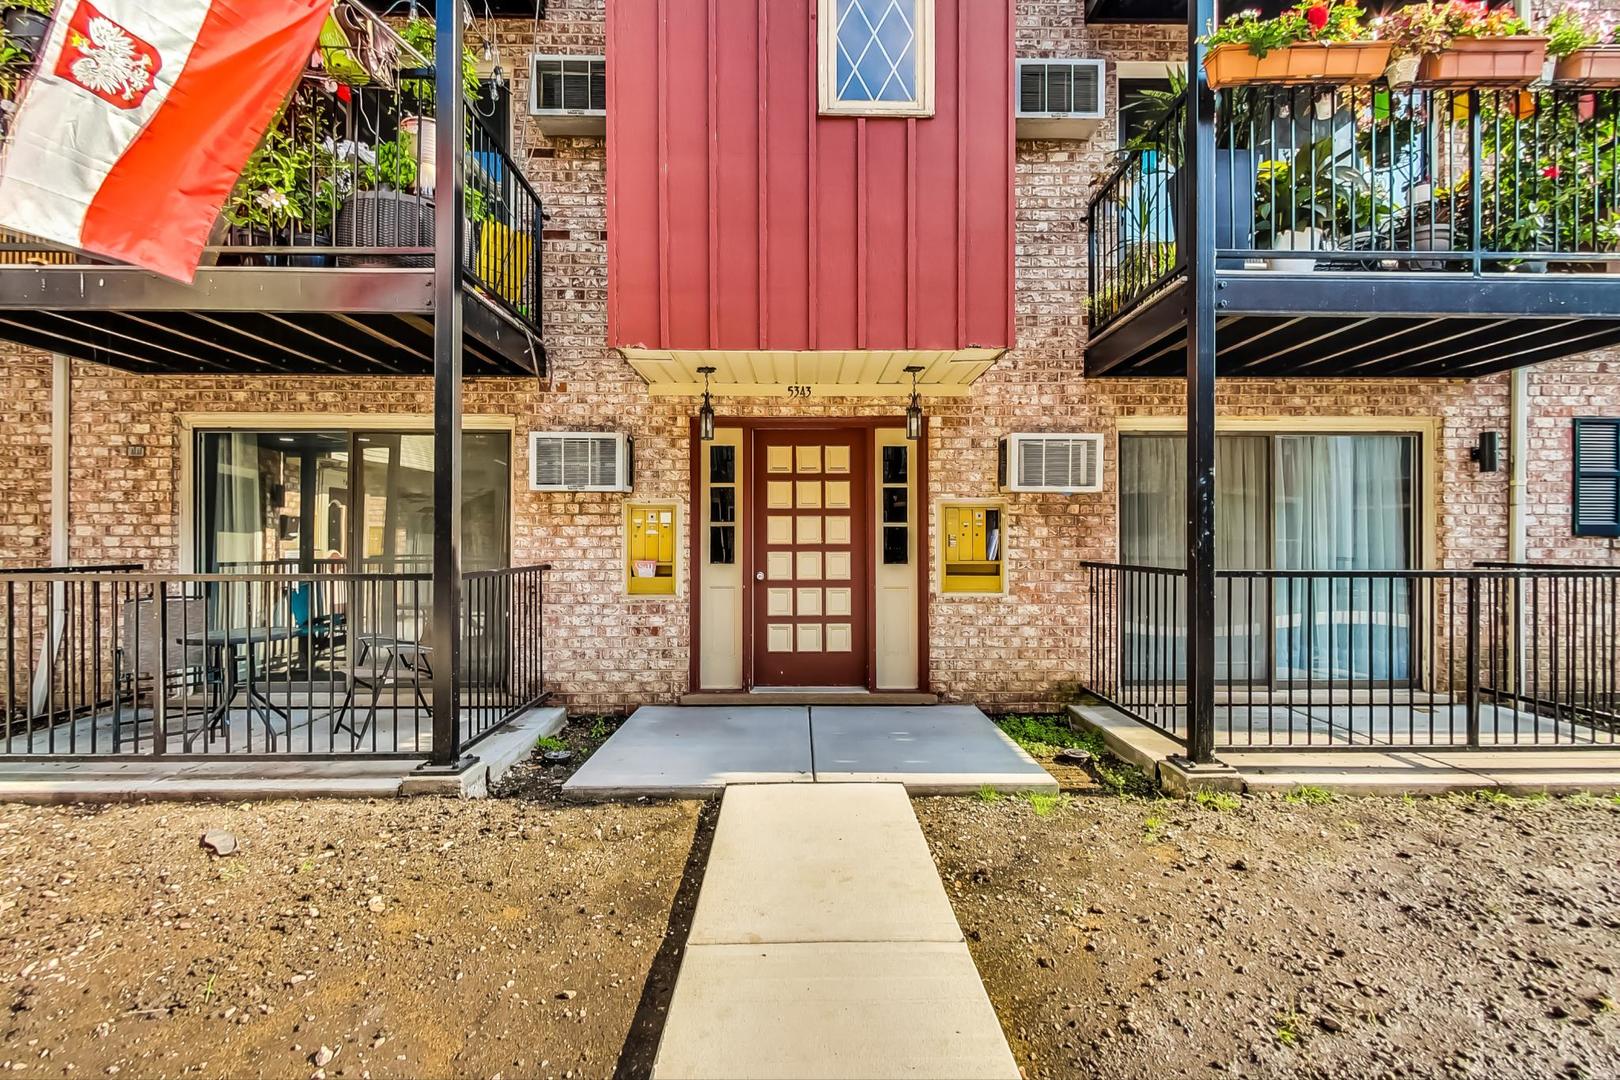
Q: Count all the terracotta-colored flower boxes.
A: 3